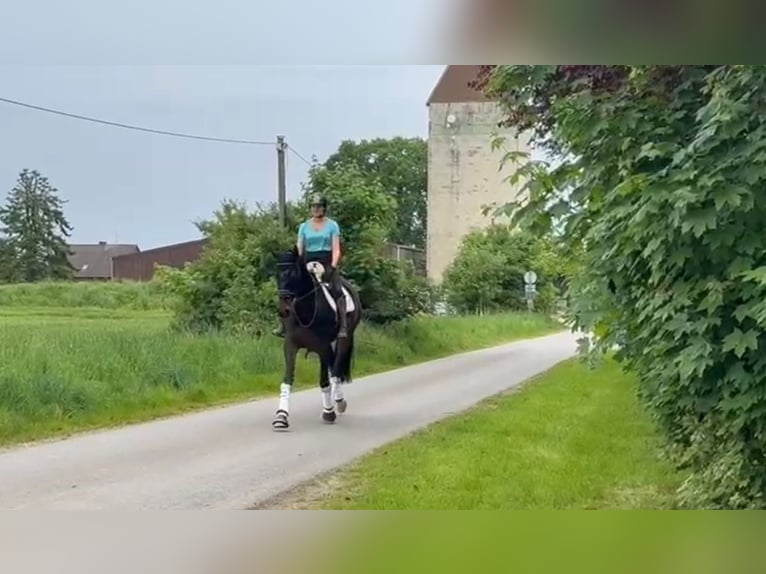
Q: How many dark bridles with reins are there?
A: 1